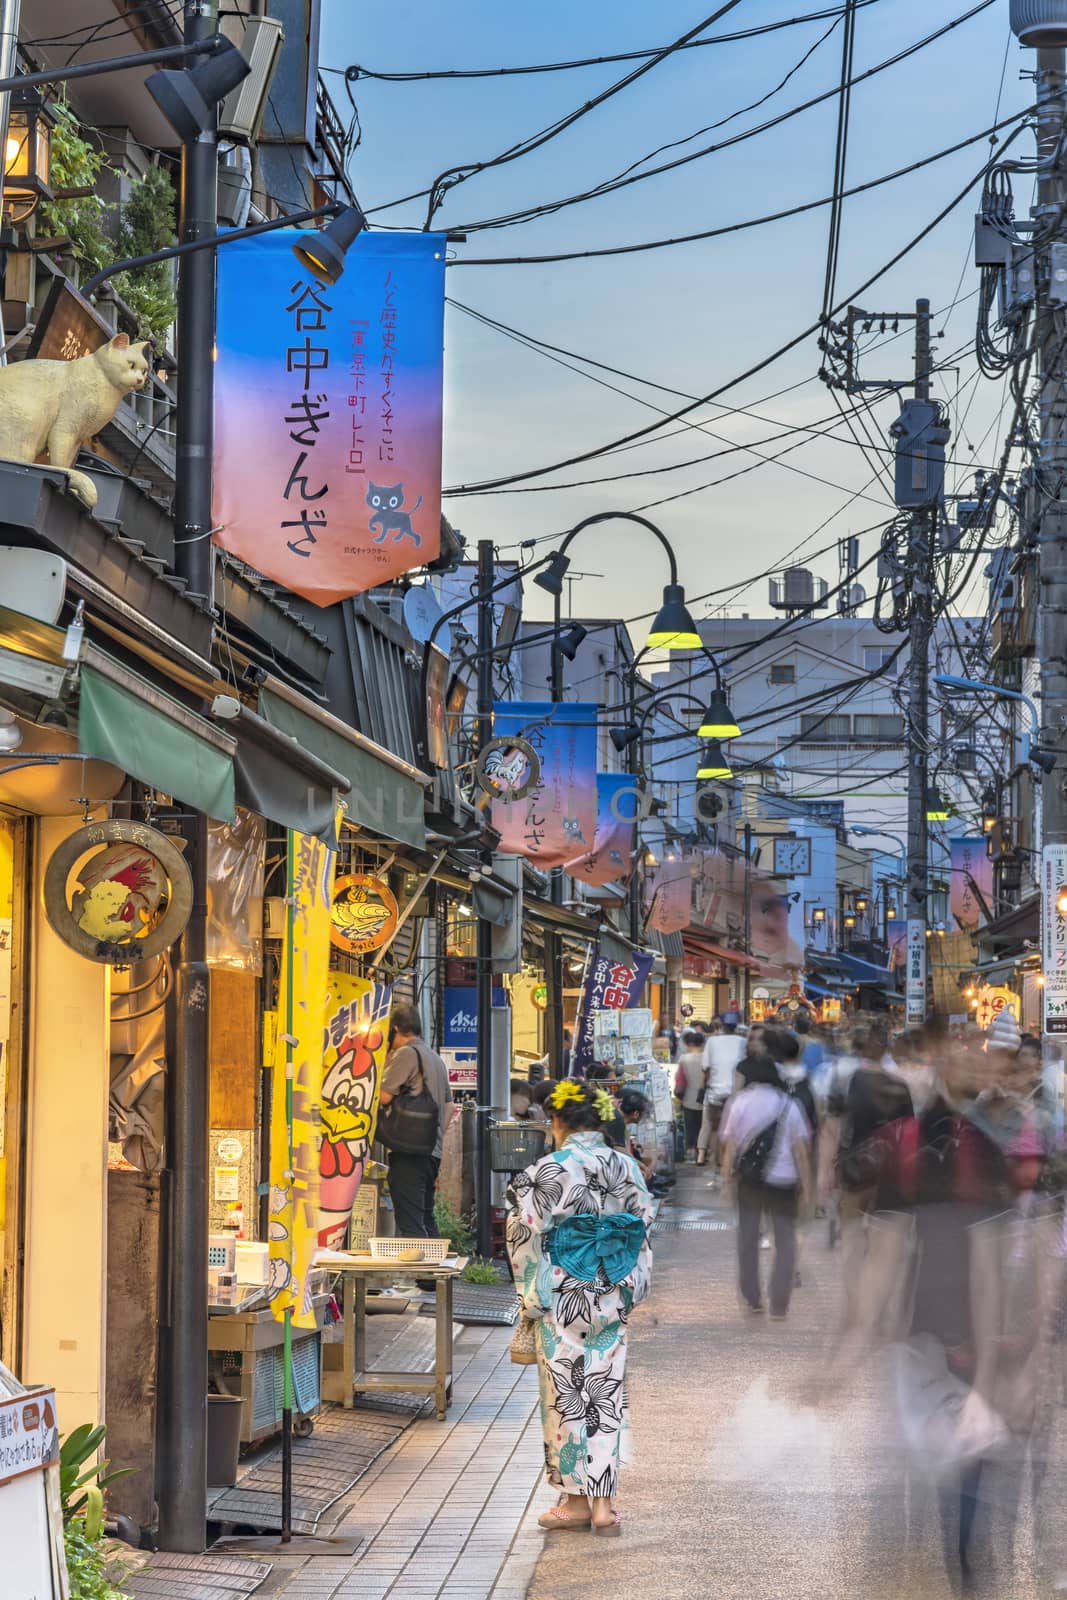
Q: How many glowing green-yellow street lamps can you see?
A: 4